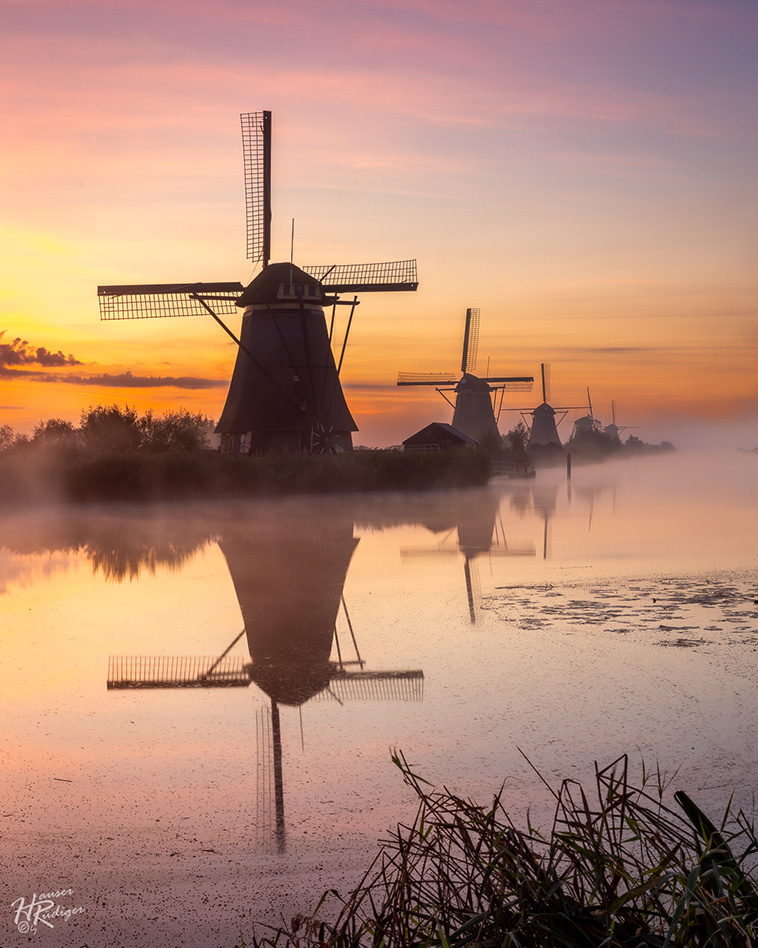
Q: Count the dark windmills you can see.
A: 5